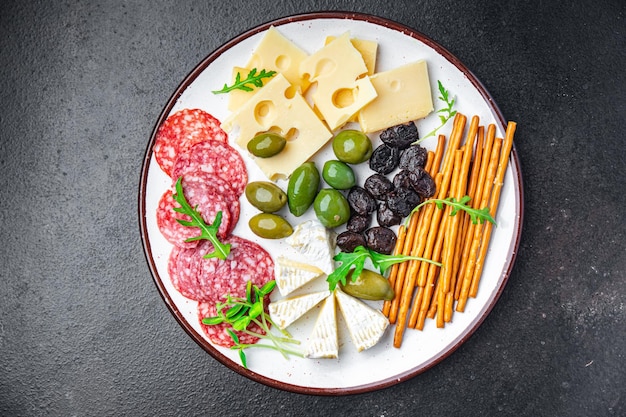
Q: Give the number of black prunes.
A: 12